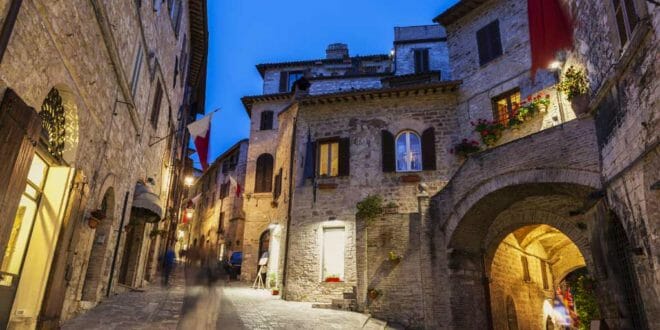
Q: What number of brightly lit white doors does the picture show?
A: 1